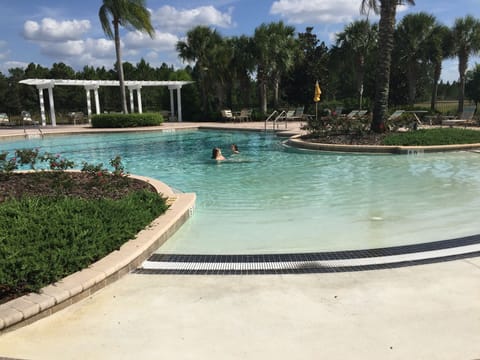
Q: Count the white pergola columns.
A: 8